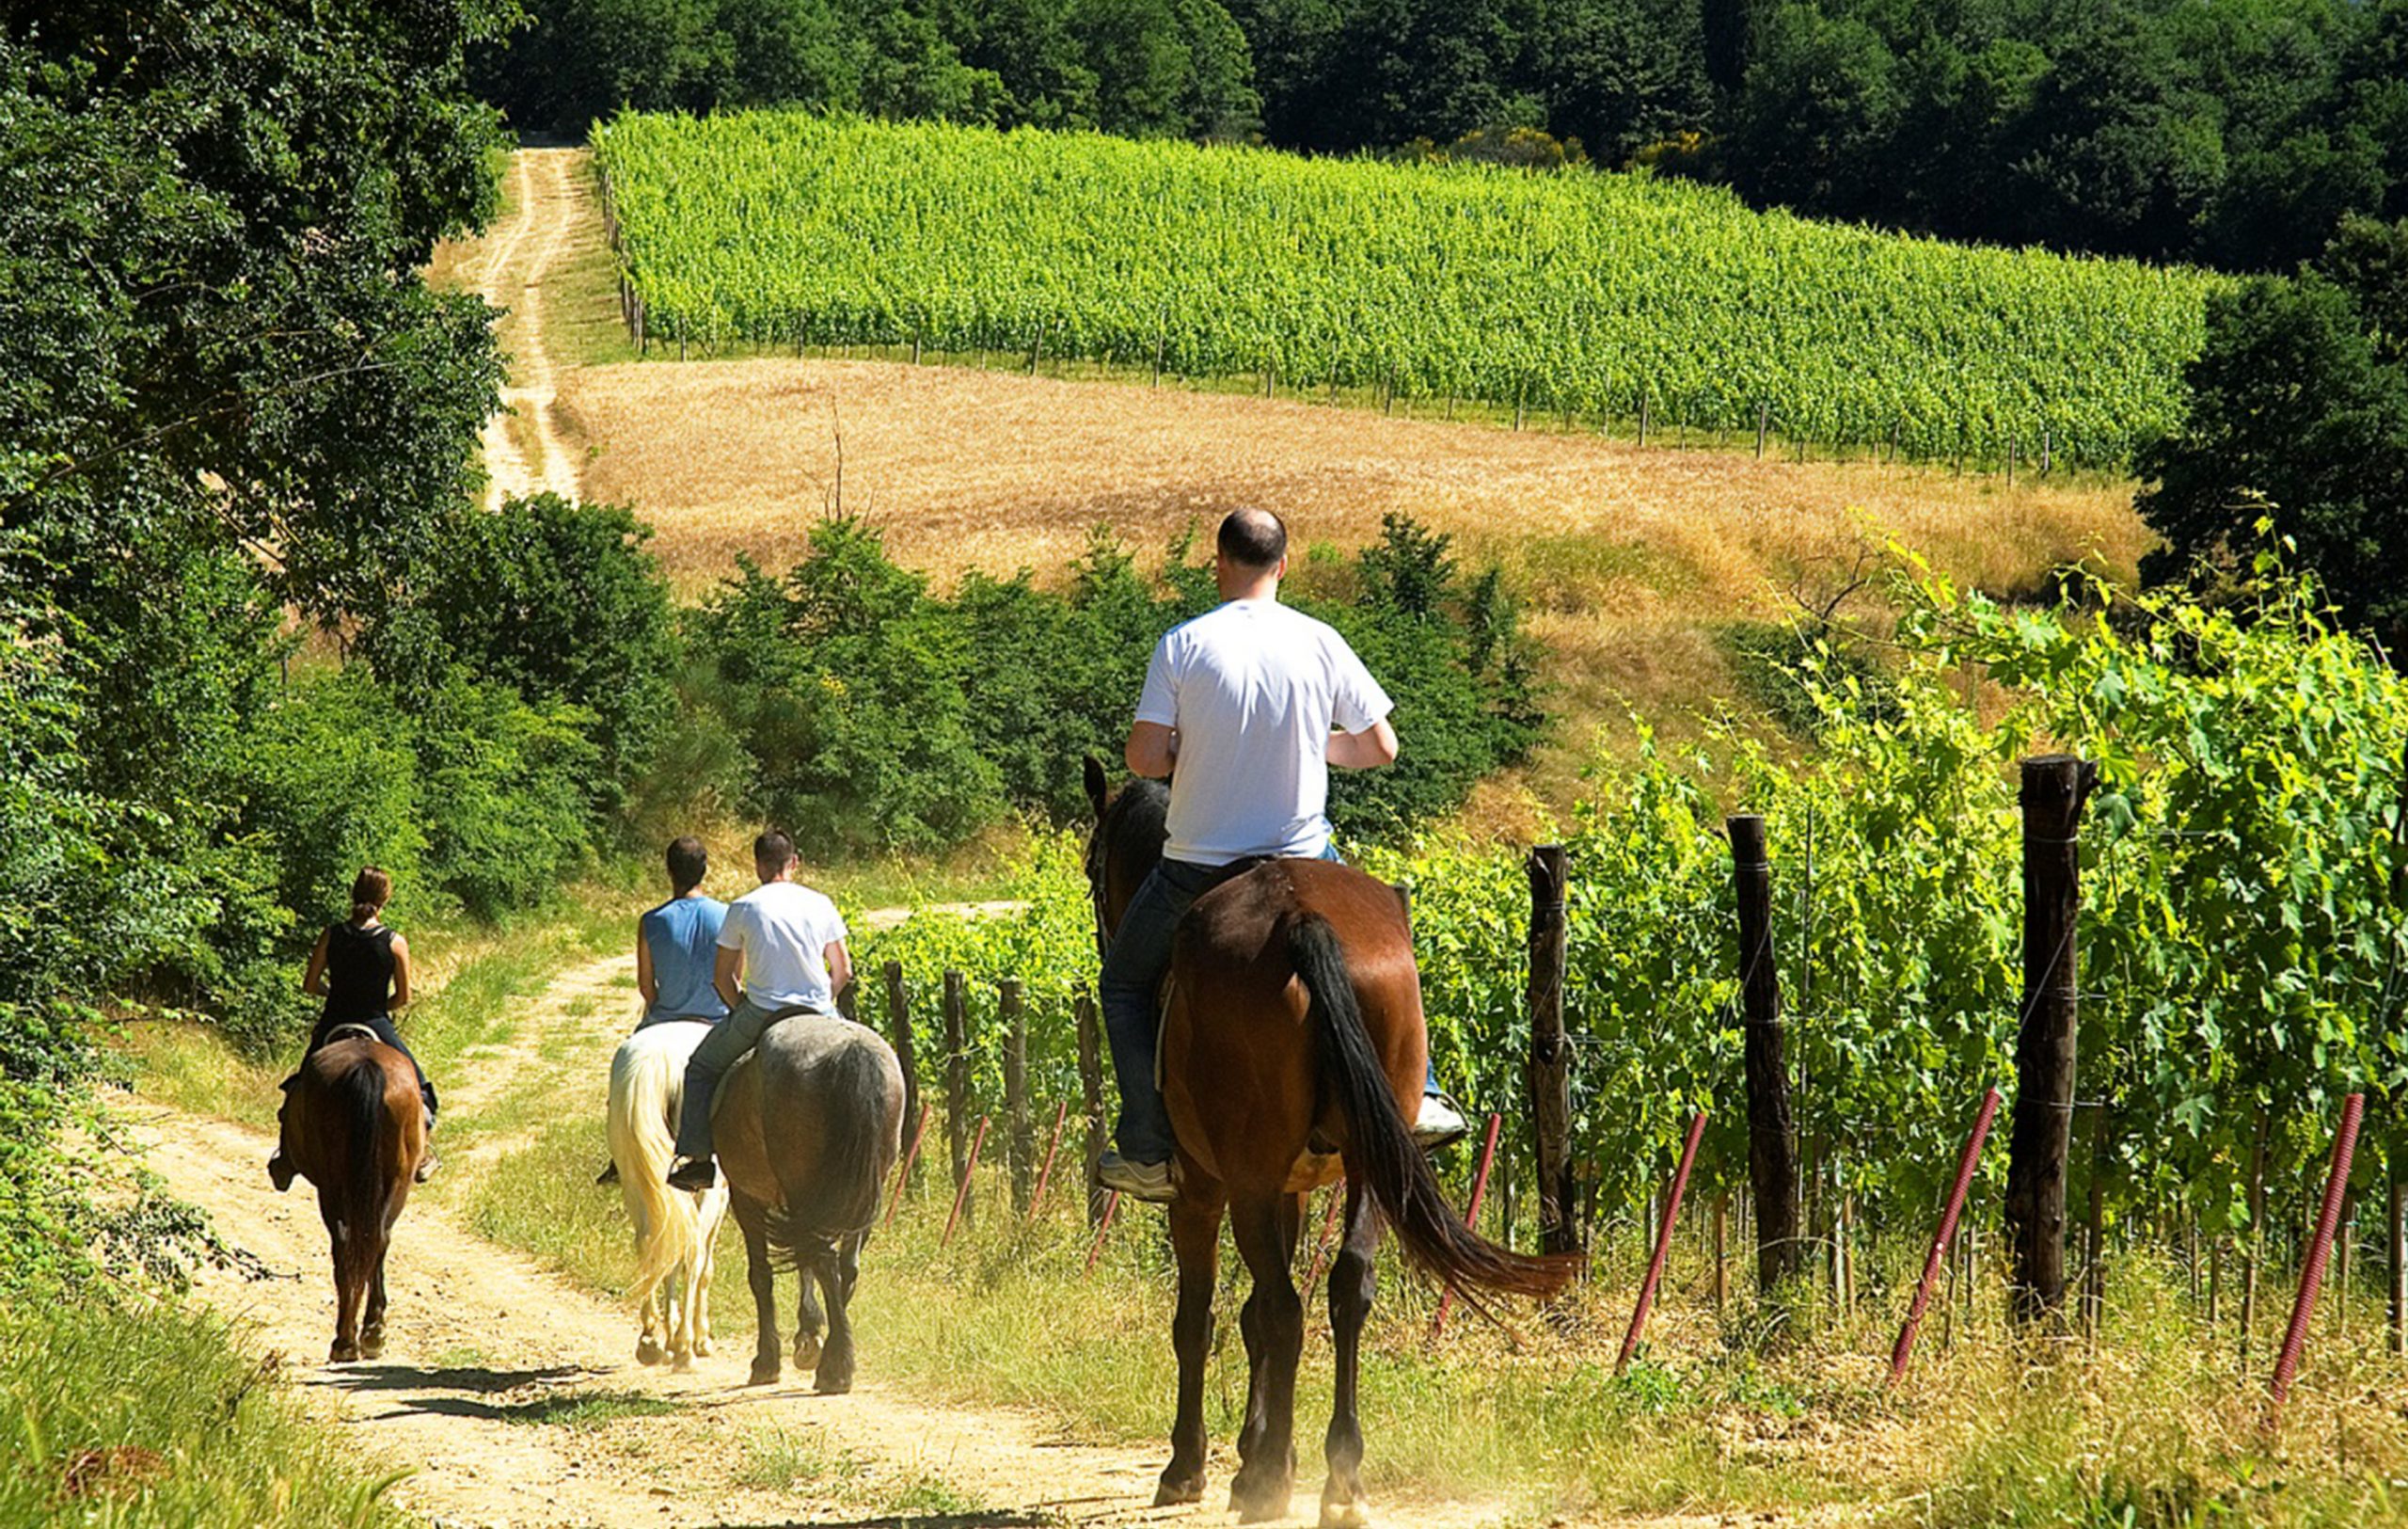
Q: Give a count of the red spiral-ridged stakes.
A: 9